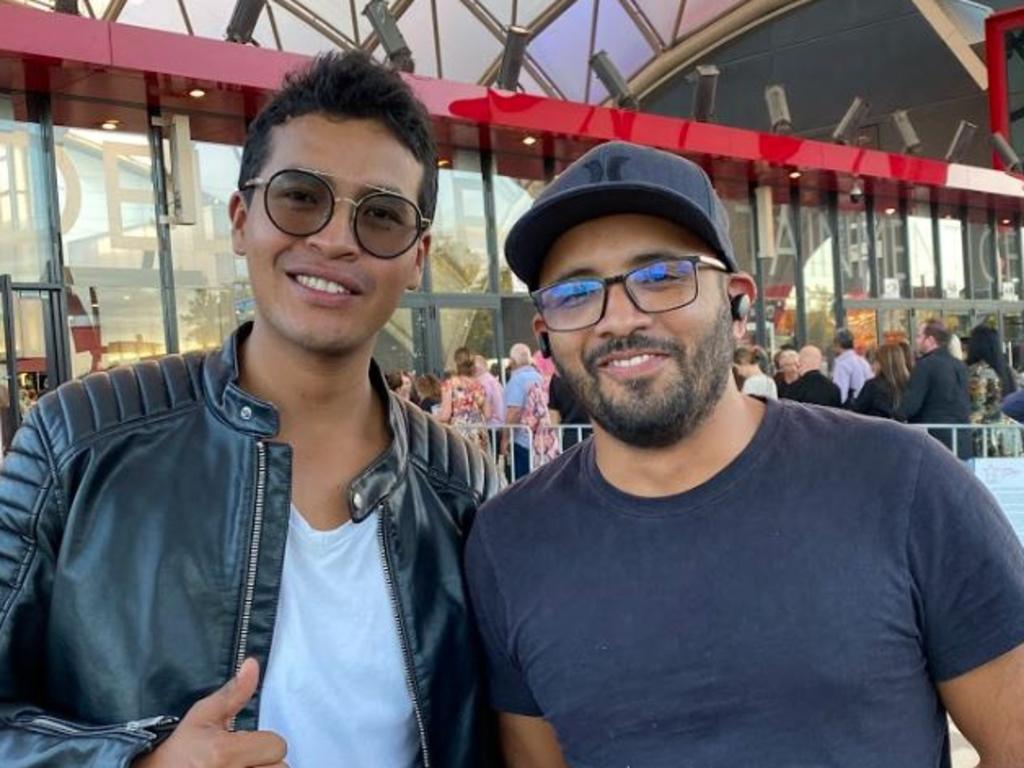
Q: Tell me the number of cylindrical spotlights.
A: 11